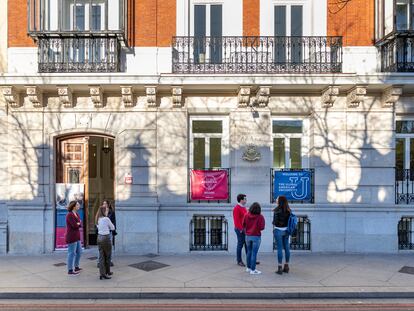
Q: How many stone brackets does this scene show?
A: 12